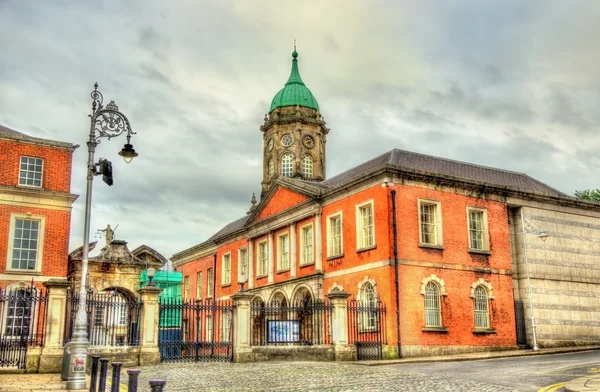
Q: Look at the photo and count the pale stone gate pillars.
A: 4